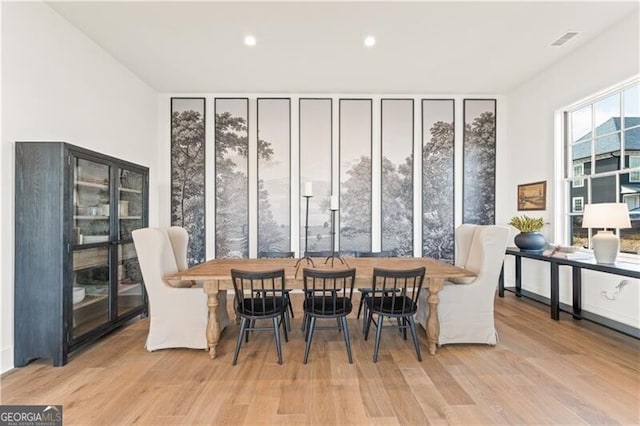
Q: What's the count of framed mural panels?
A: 8